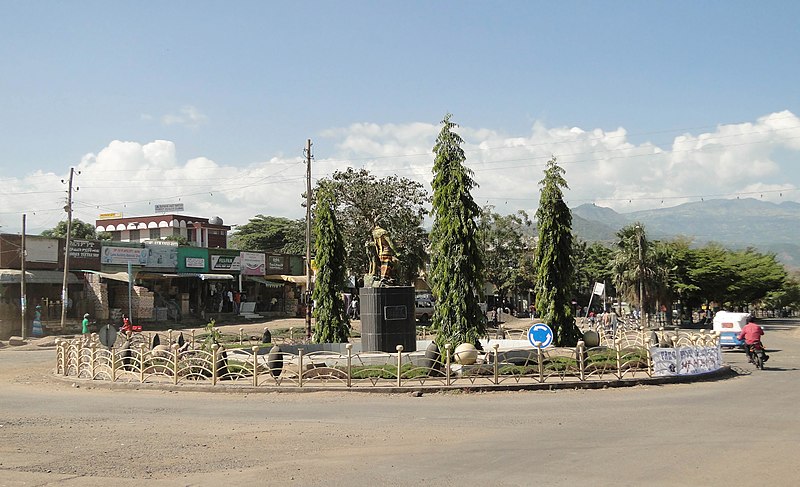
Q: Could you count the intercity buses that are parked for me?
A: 0